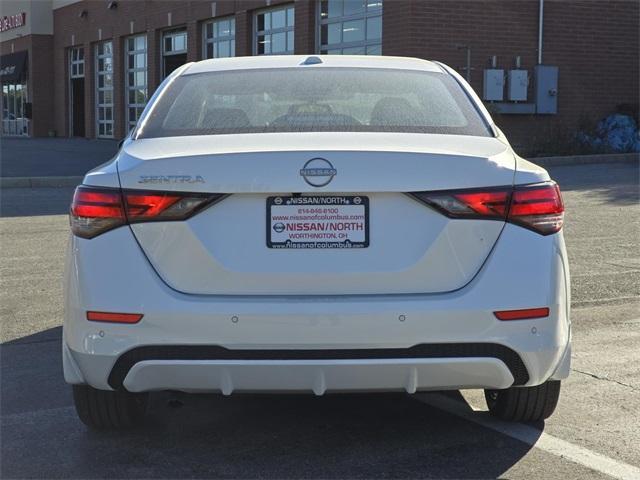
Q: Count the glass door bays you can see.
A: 7